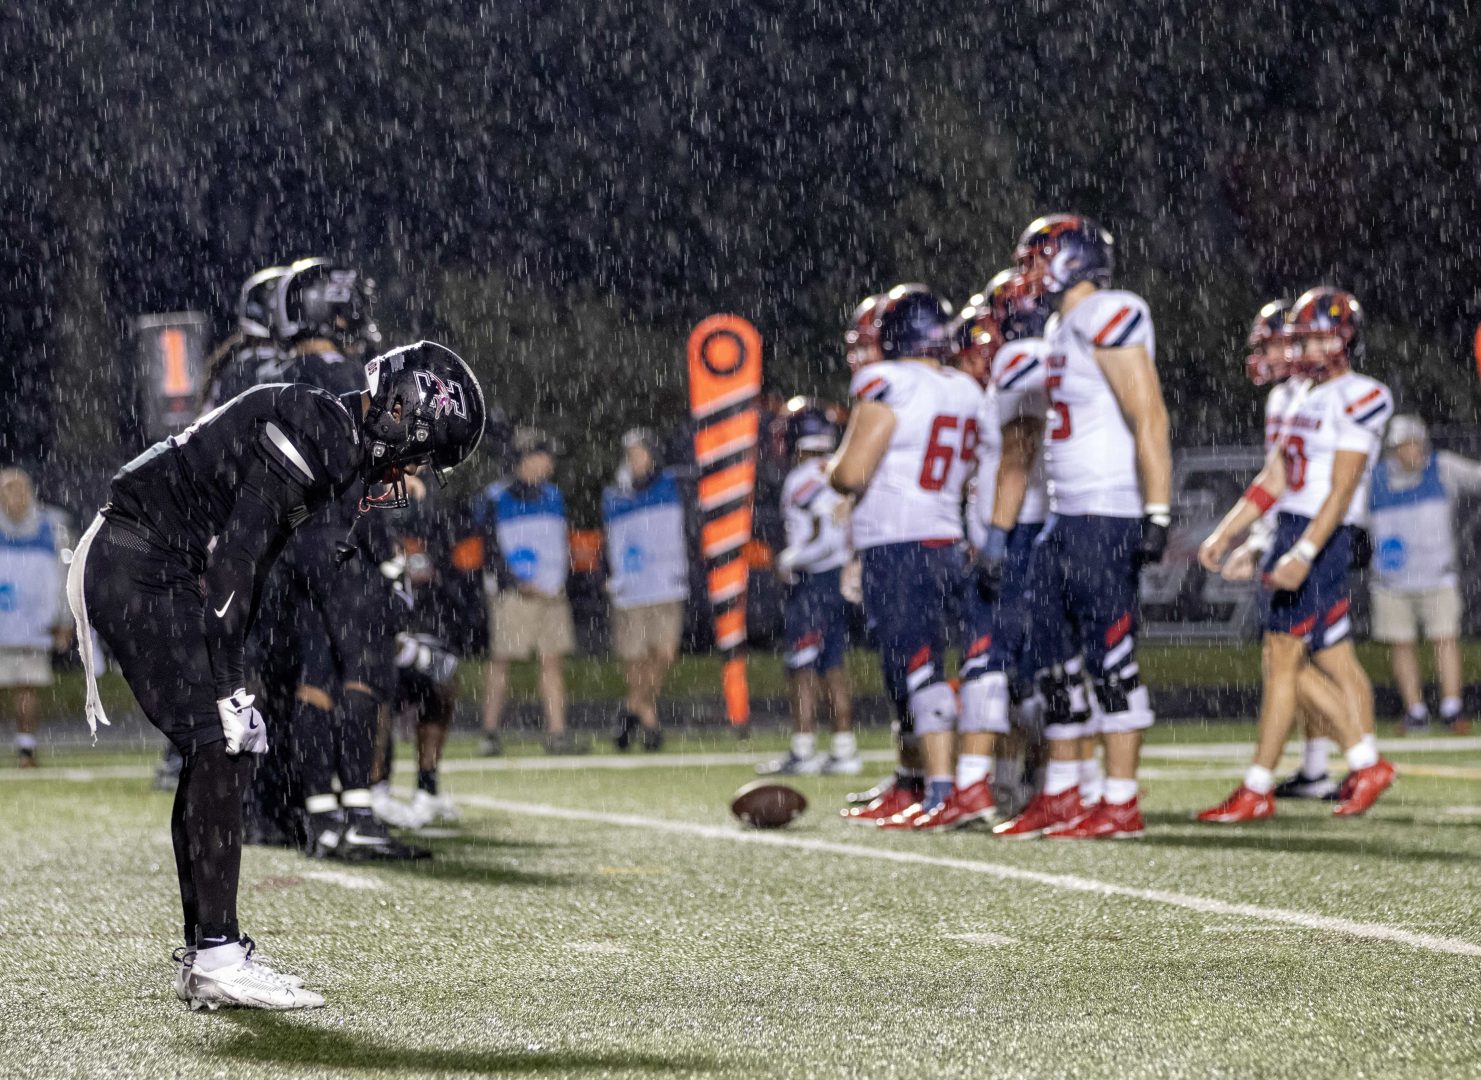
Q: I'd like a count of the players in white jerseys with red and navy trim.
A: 8